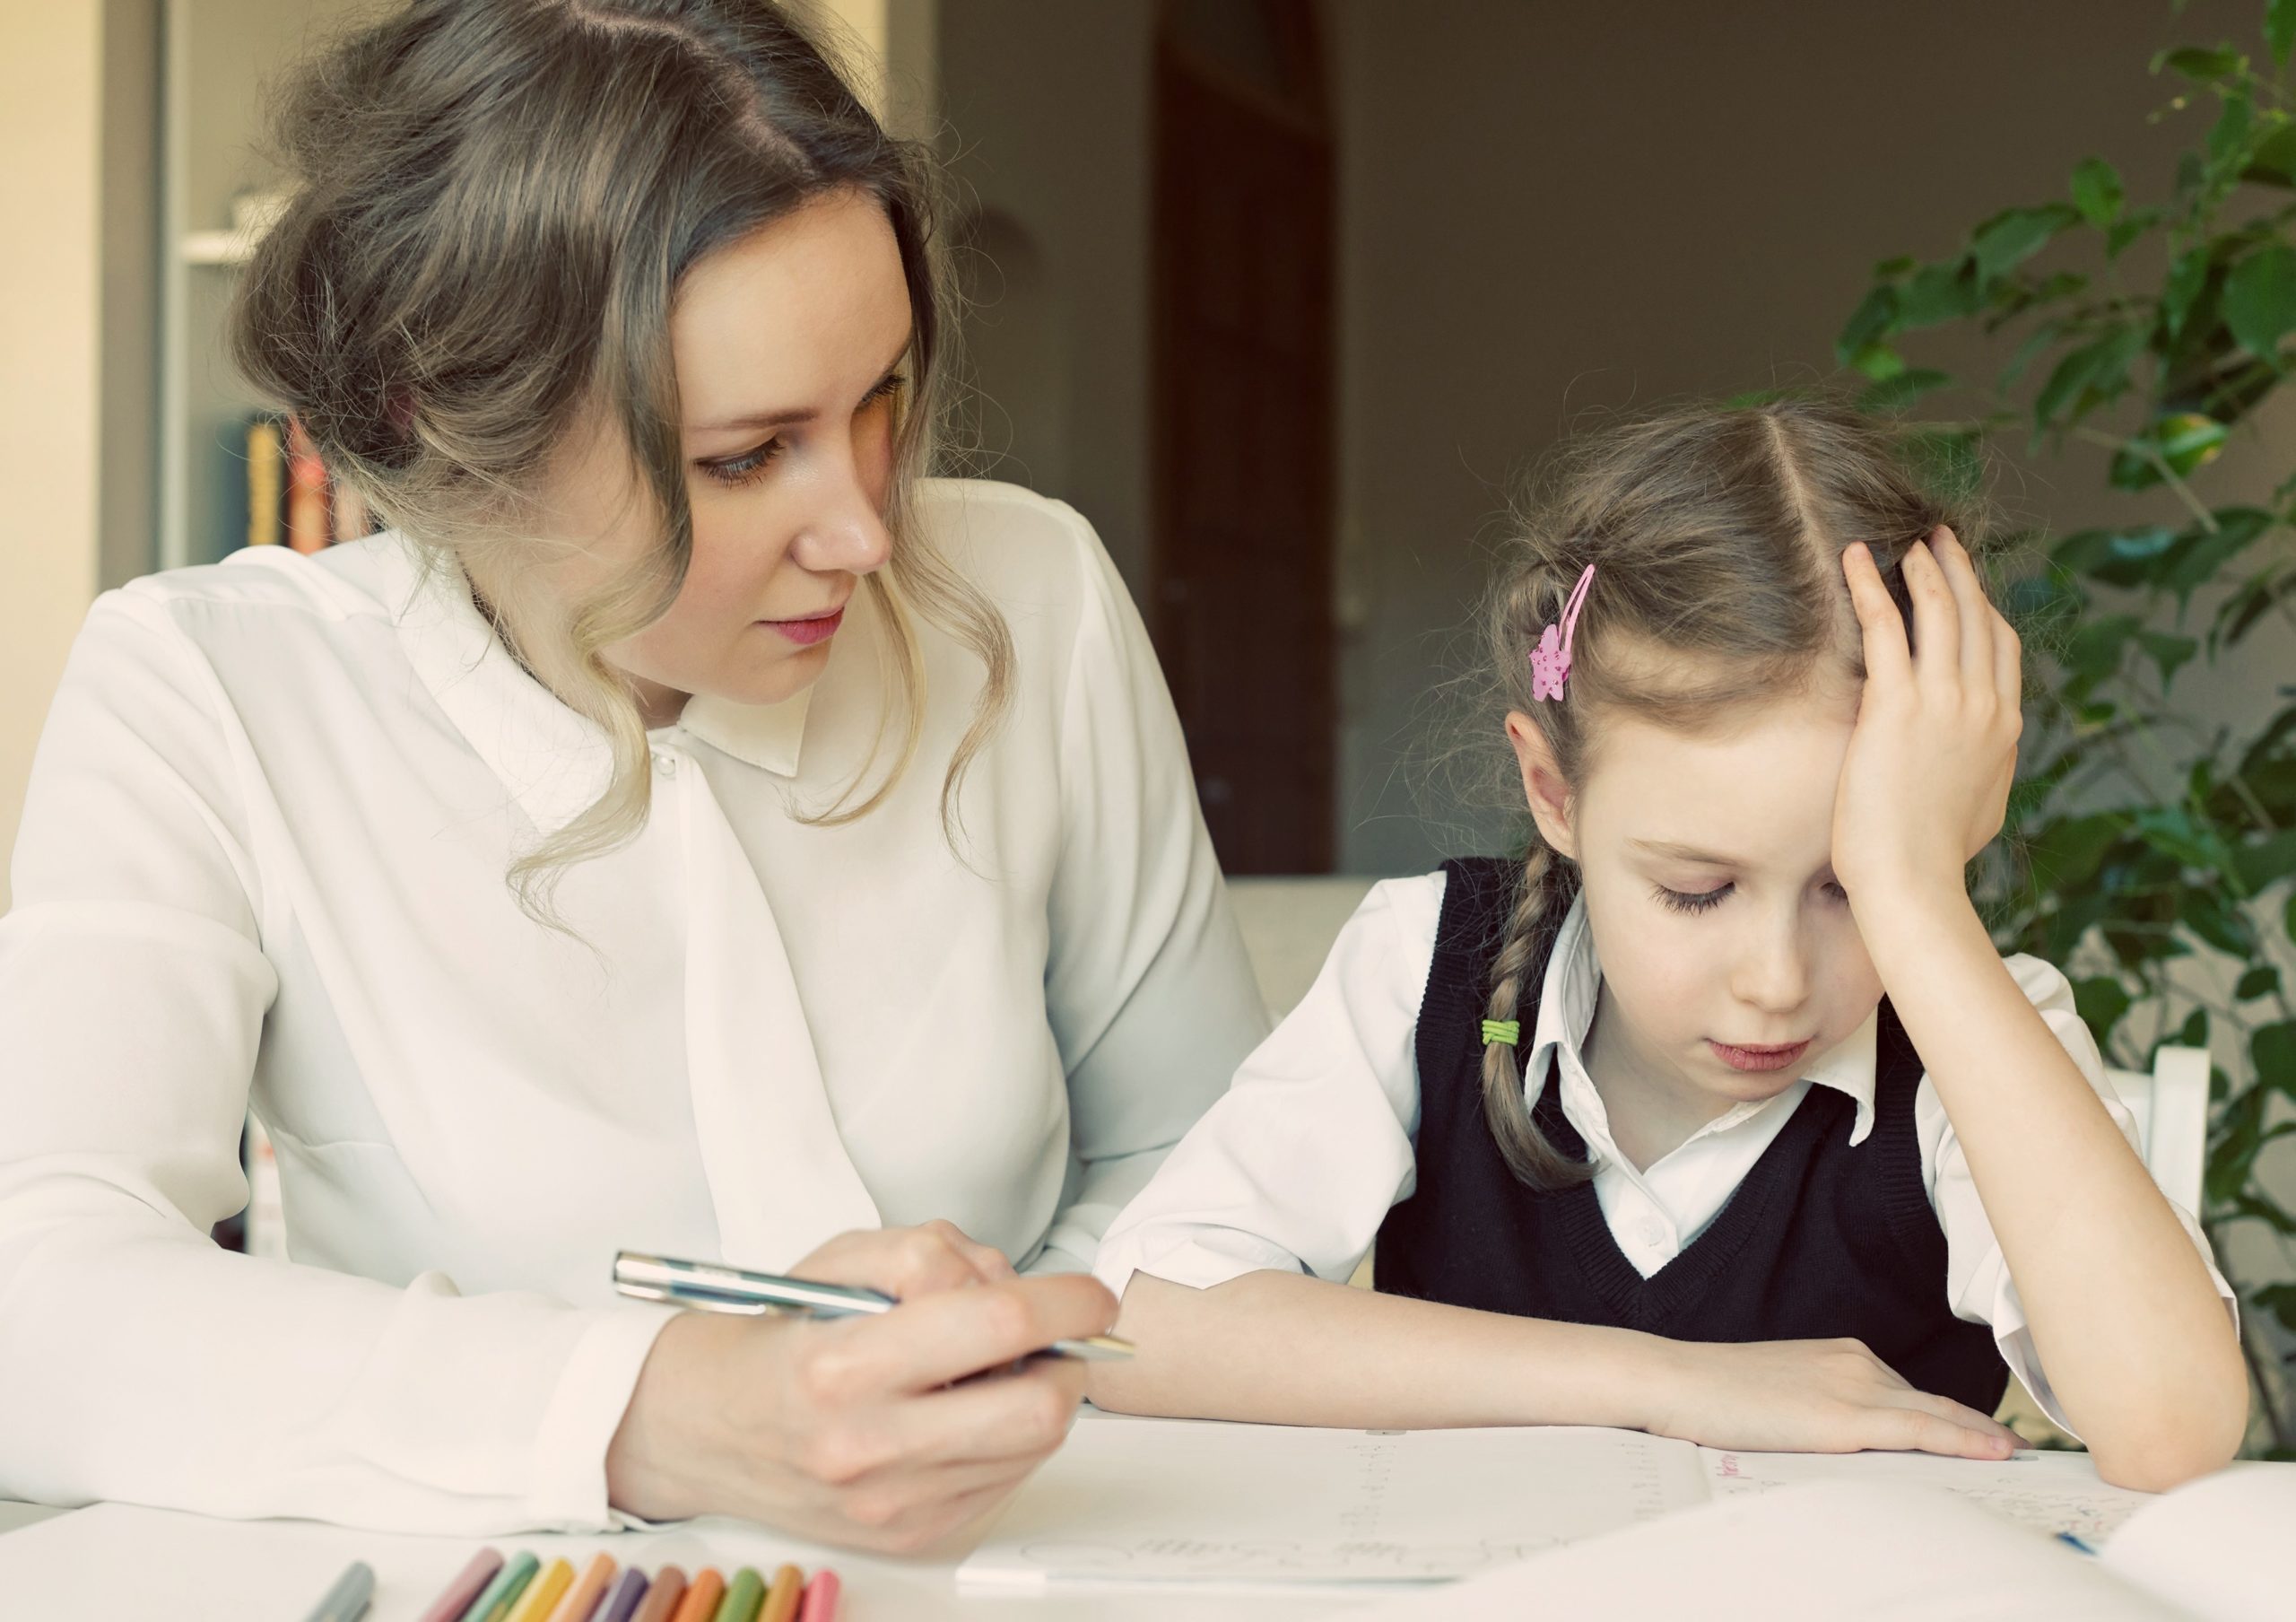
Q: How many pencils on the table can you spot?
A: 11